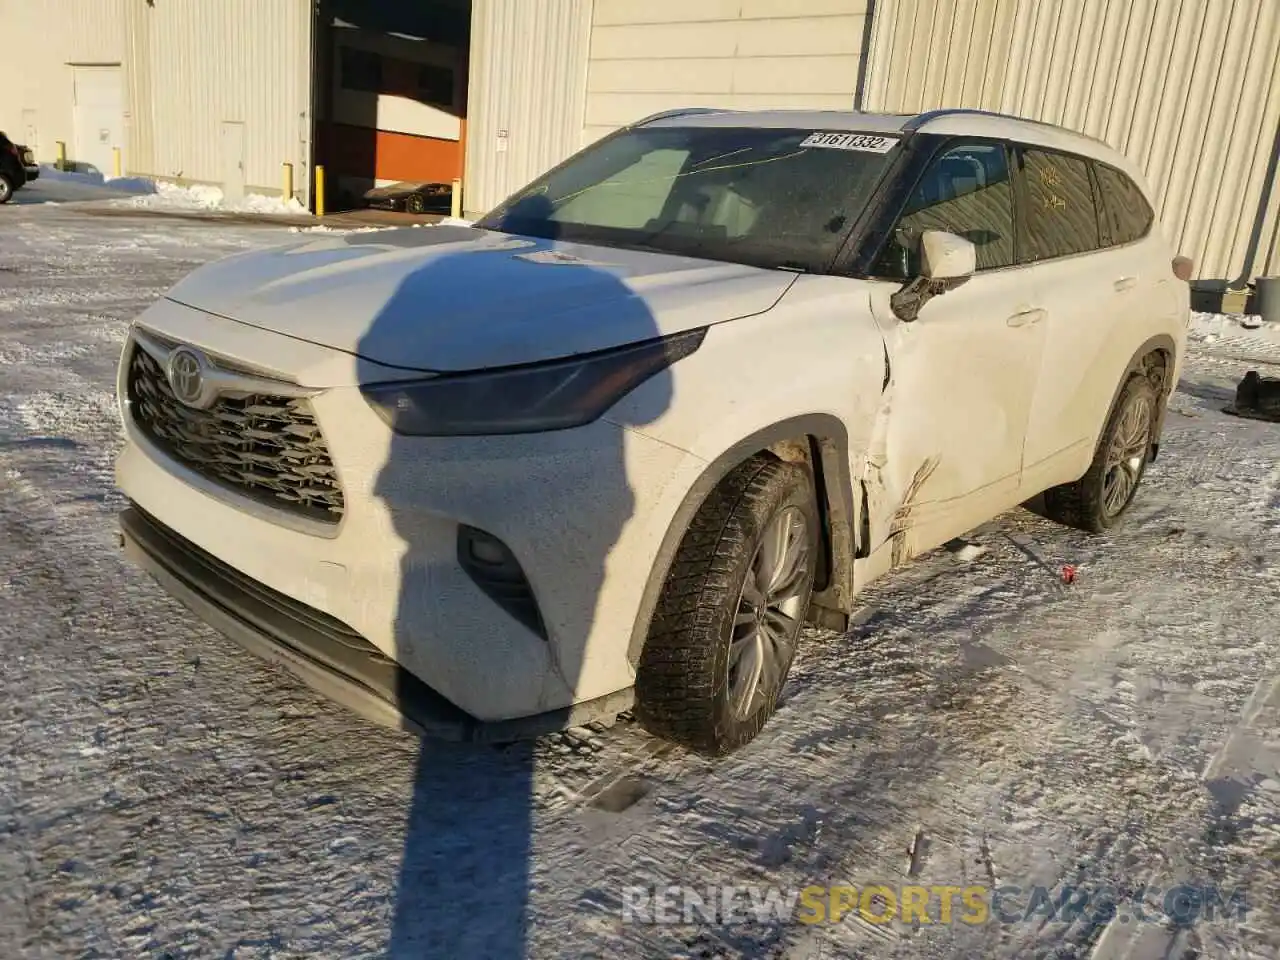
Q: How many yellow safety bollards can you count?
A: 5